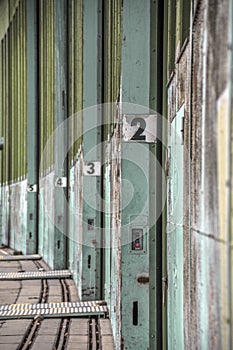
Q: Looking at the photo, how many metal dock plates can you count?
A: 3